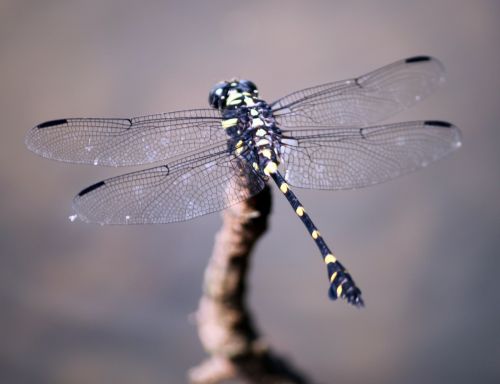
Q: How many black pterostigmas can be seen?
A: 4